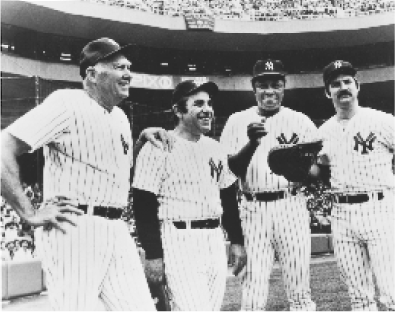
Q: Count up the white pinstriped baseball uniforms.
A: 4